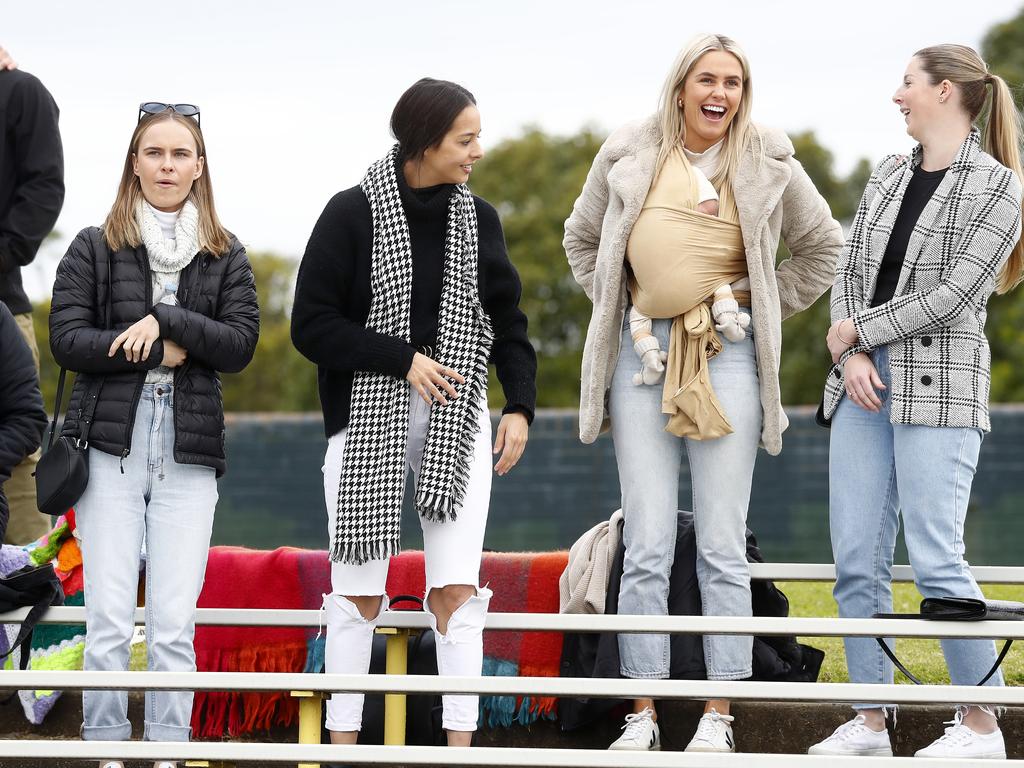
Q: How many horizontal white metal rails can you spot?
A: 4